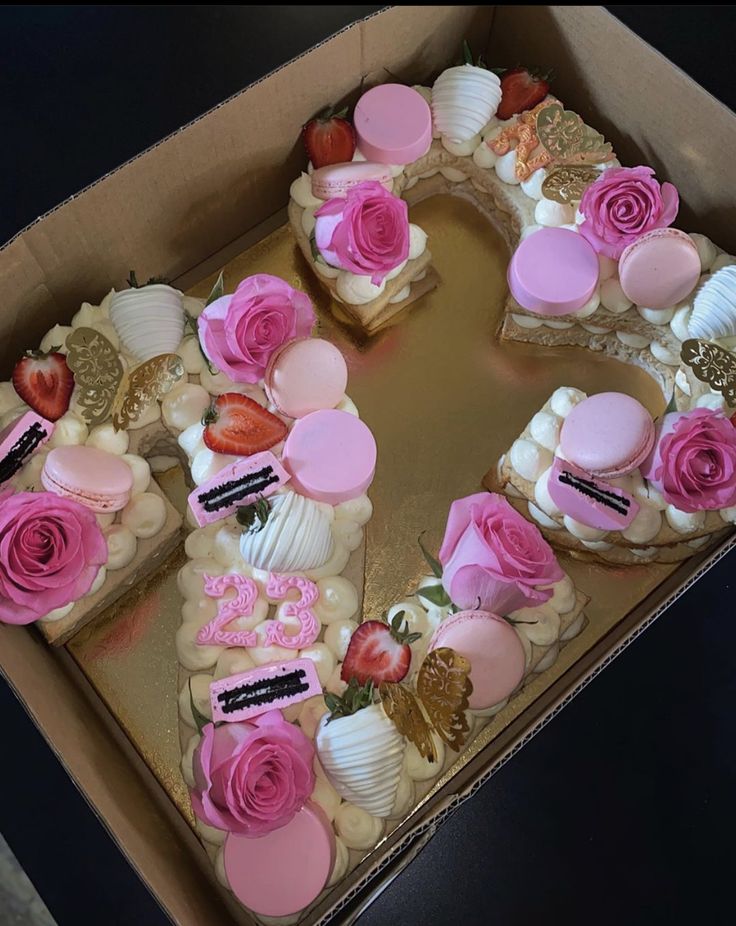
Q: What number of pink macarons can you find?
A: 6